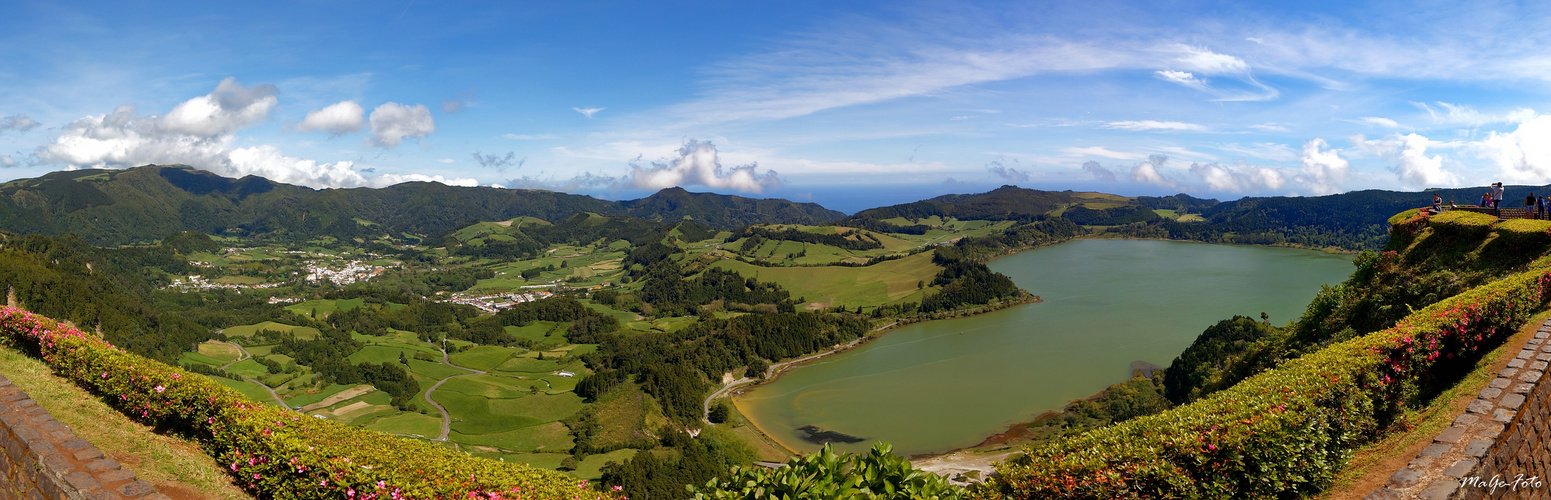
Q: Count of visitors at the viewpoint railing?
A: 8